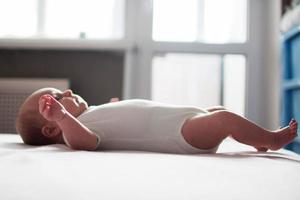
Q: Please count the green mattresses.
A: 0